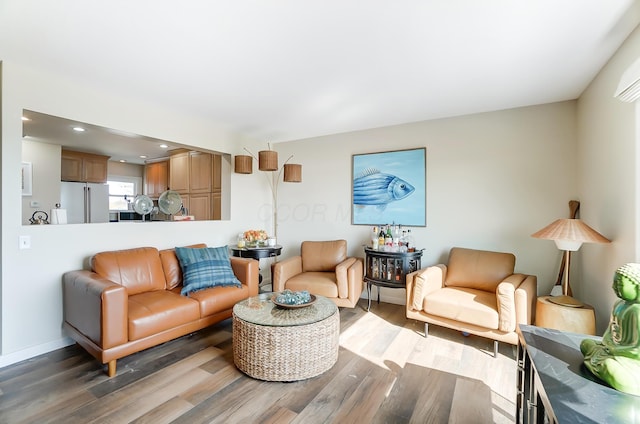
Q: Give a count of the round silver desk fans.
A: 2